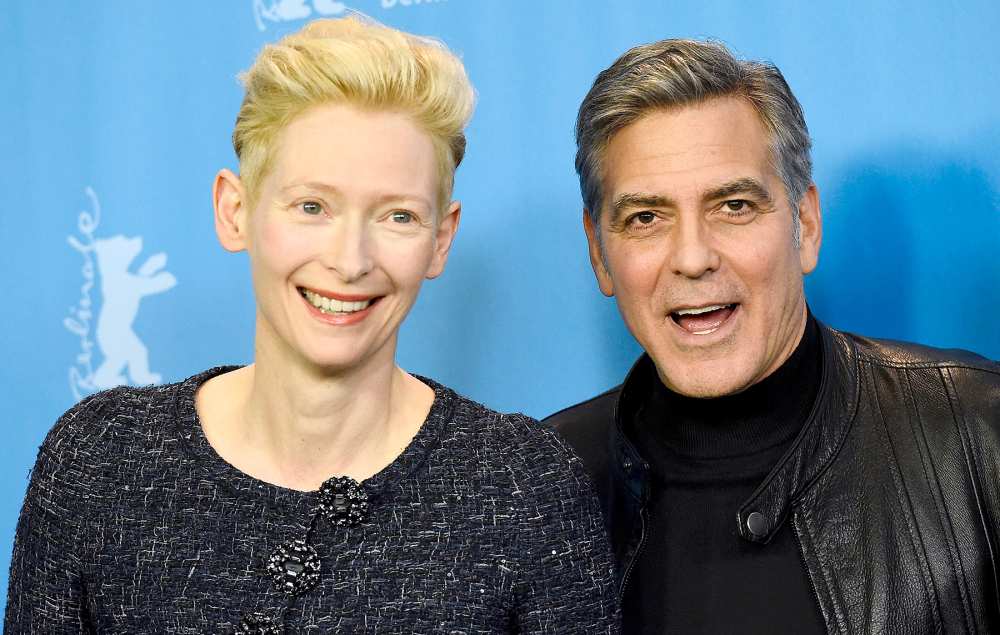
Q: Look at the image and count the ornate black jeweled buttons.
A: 3